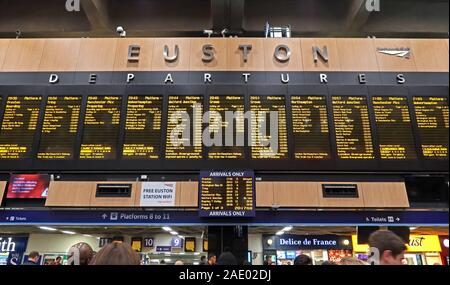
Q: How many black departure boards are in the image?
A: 11